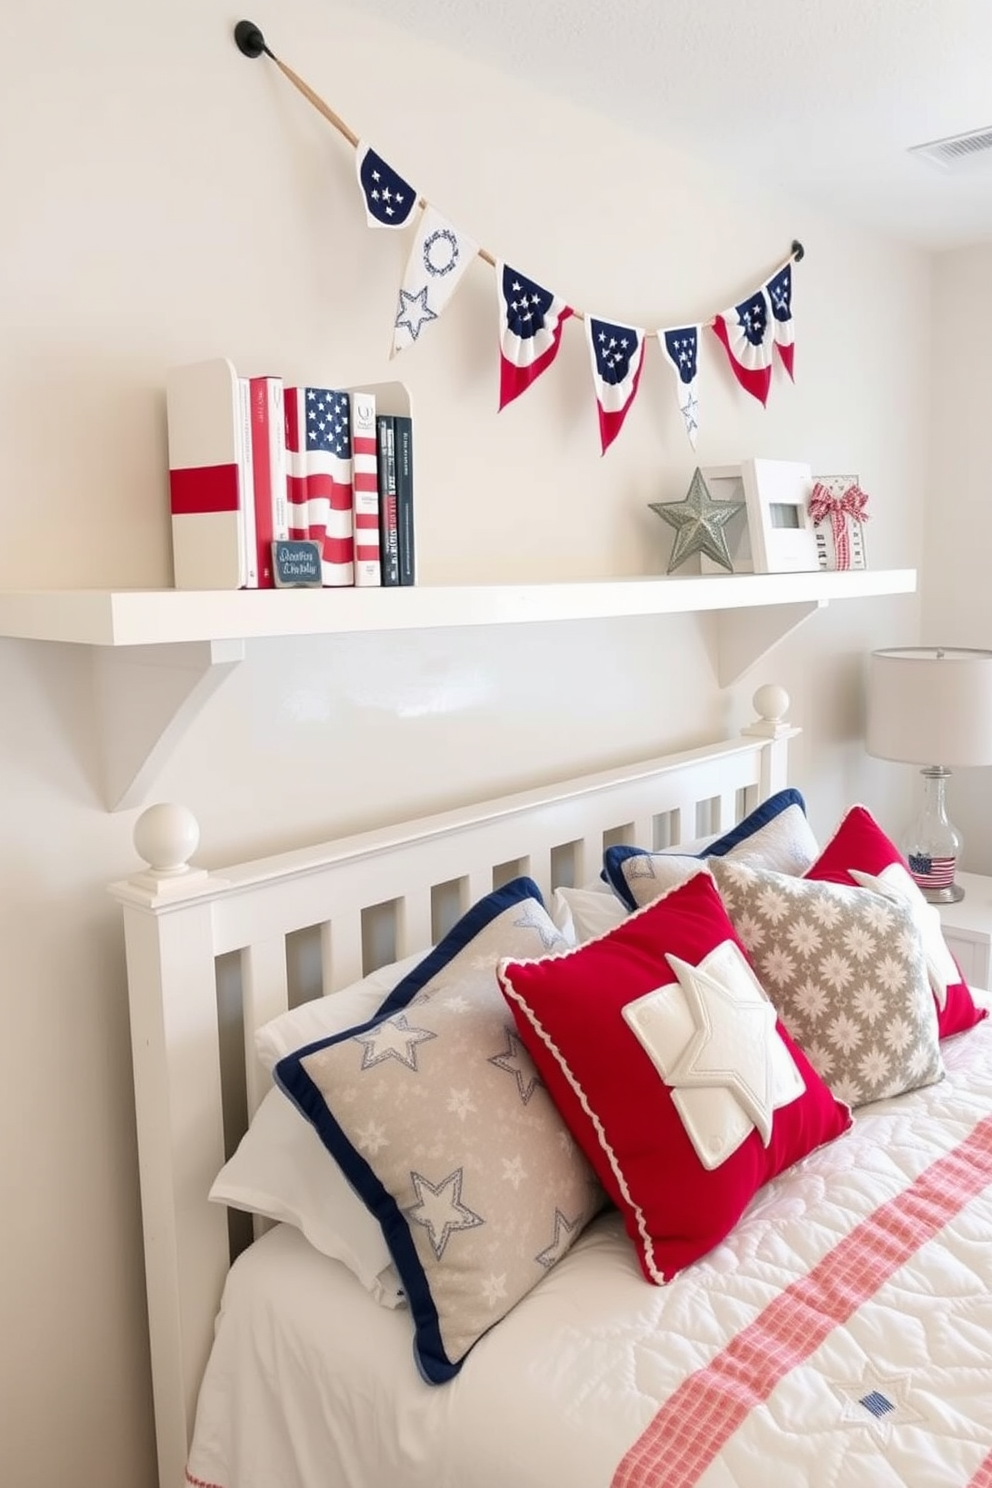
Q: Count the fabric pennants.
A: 7